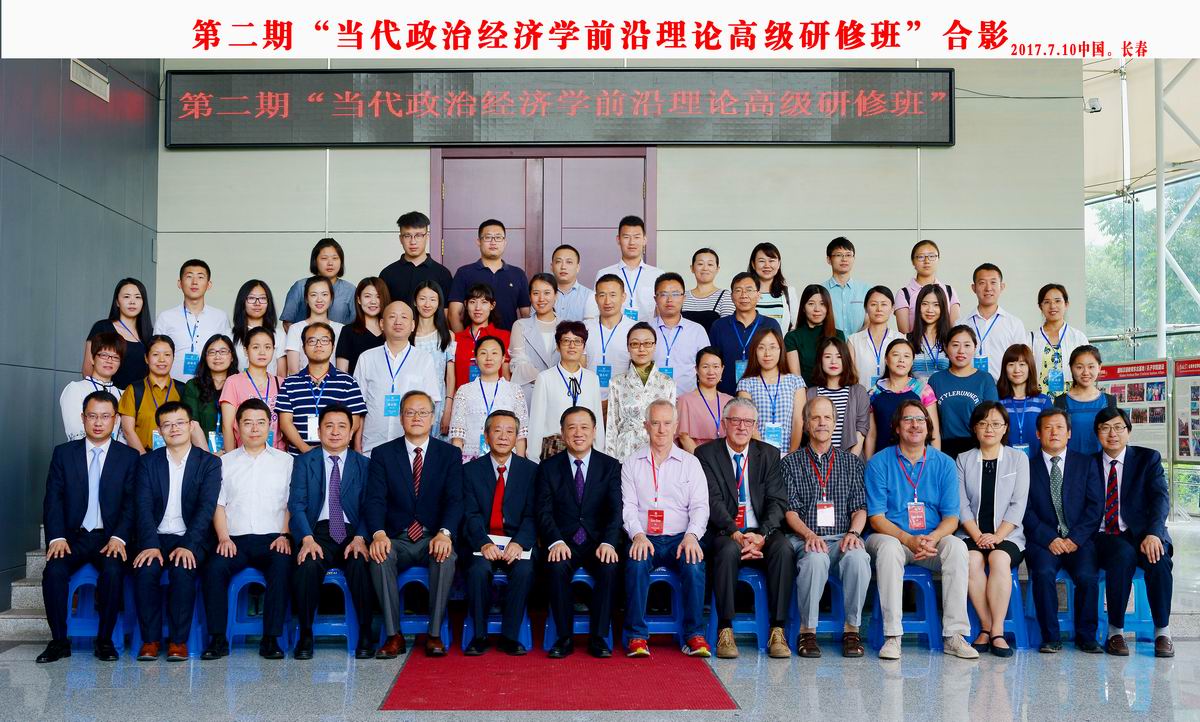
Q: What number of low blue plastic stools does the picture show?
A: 14